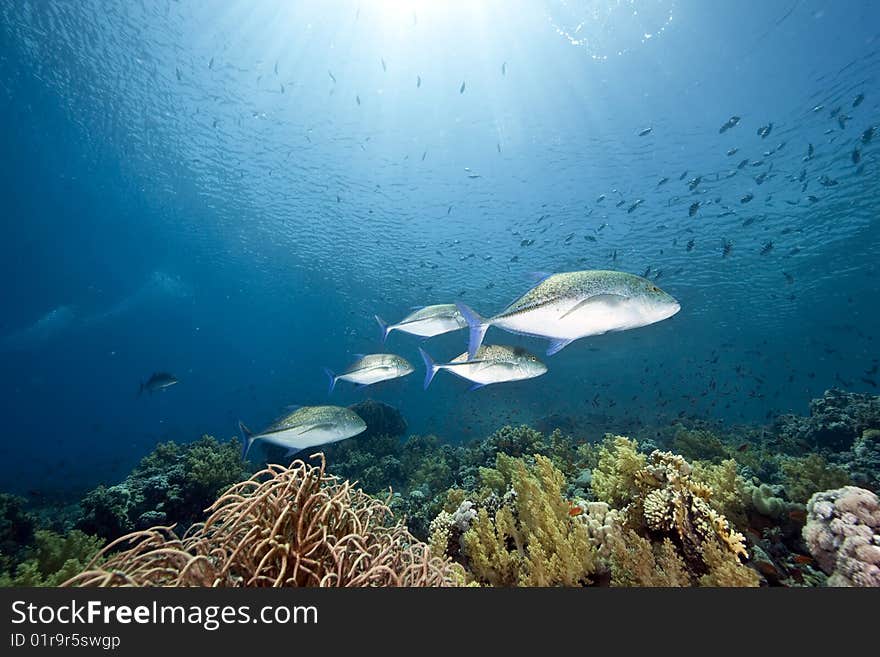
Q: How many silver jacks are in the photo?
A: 5